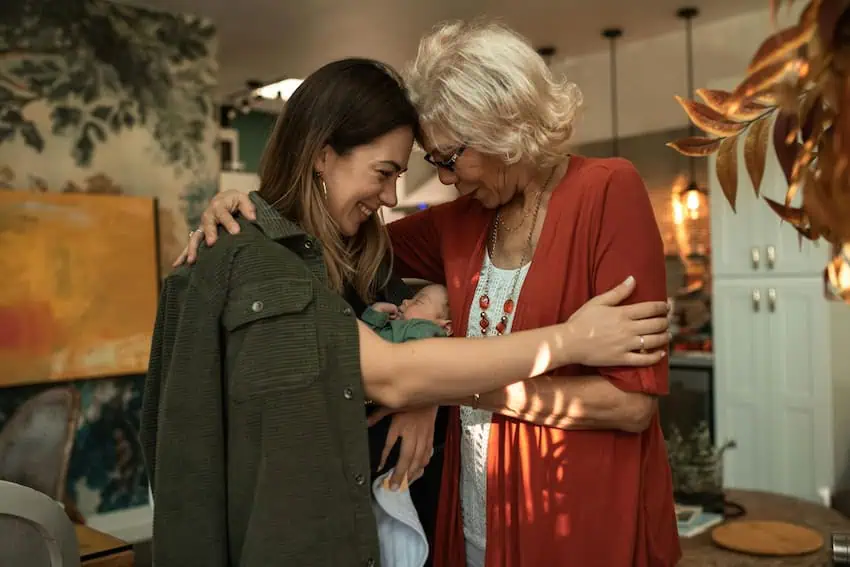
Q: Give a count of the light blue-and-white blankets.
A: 1